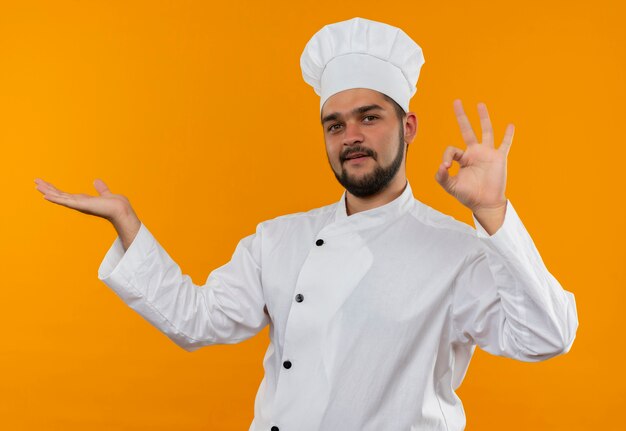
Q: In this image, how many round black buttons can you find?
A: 4